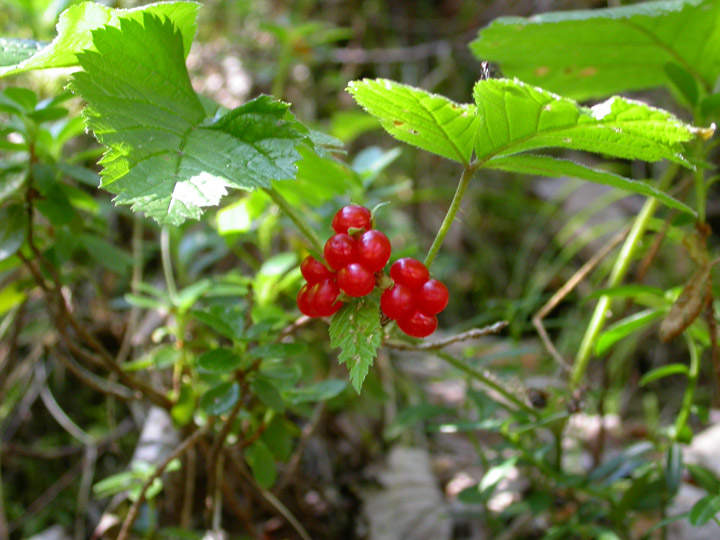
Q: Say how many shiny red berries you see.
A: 11